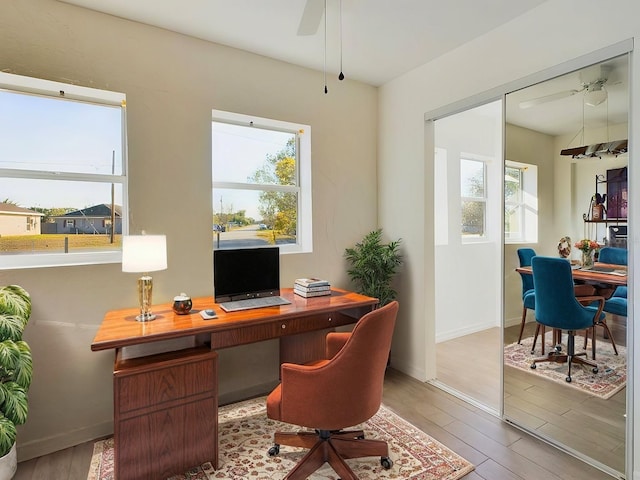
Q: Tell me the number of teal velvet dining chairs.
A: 3